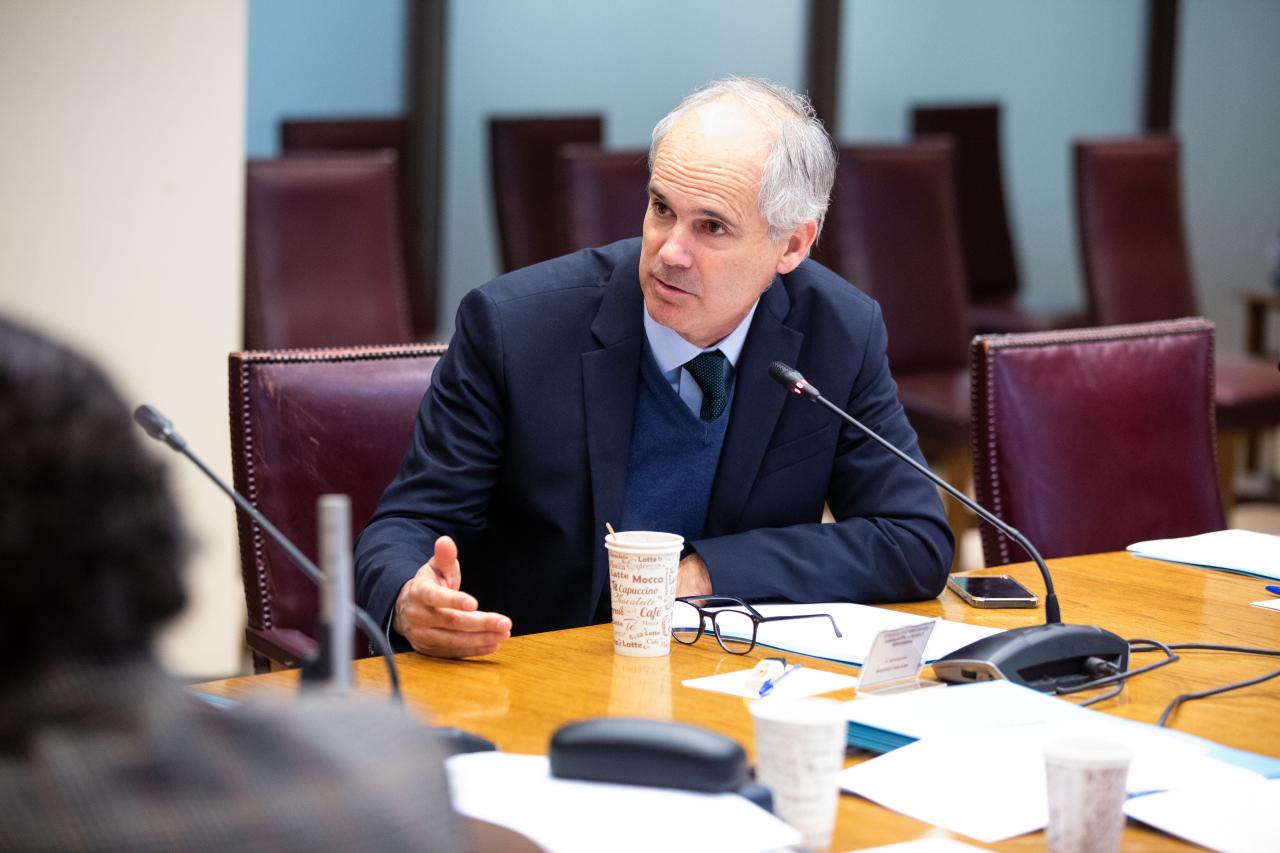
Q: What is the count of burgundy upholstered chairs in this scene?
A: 9